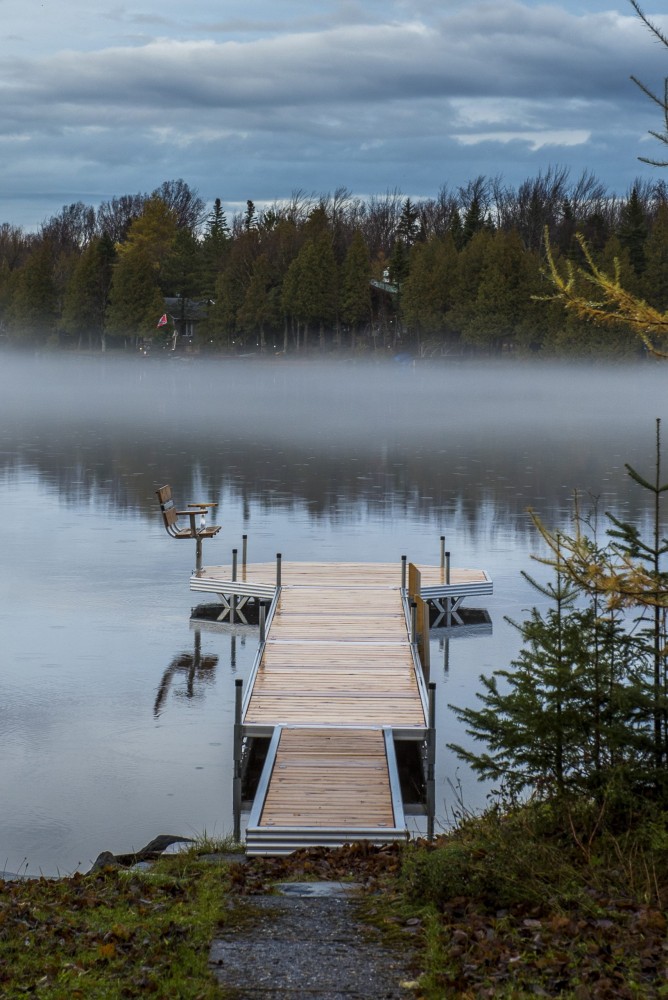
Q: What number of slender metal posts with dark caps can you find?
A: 10